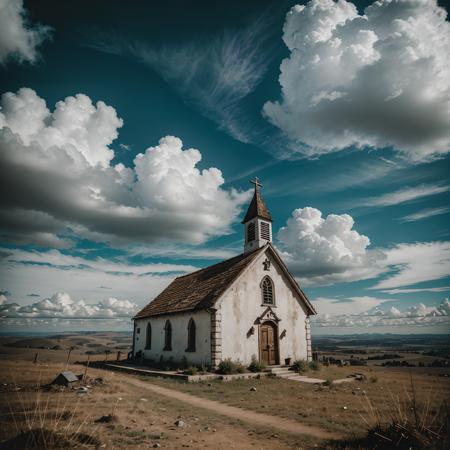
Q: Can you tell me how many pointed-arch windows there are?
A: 4